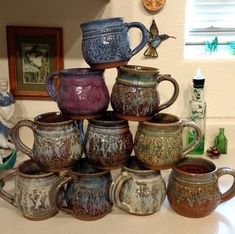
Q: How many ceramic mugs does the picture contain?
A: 10